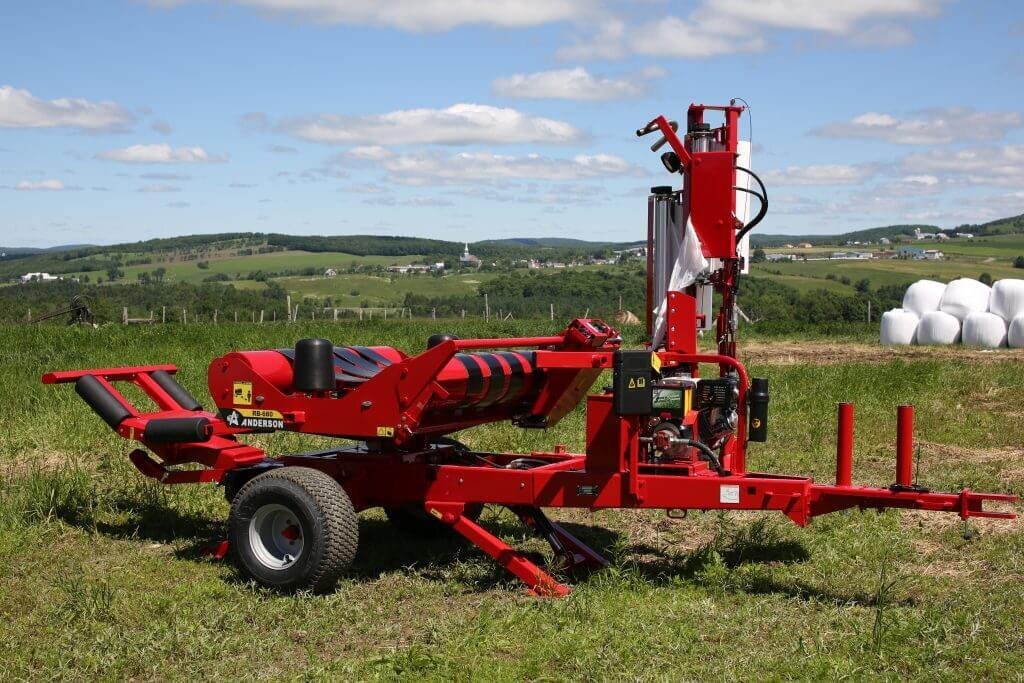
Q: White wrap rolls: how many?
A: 7